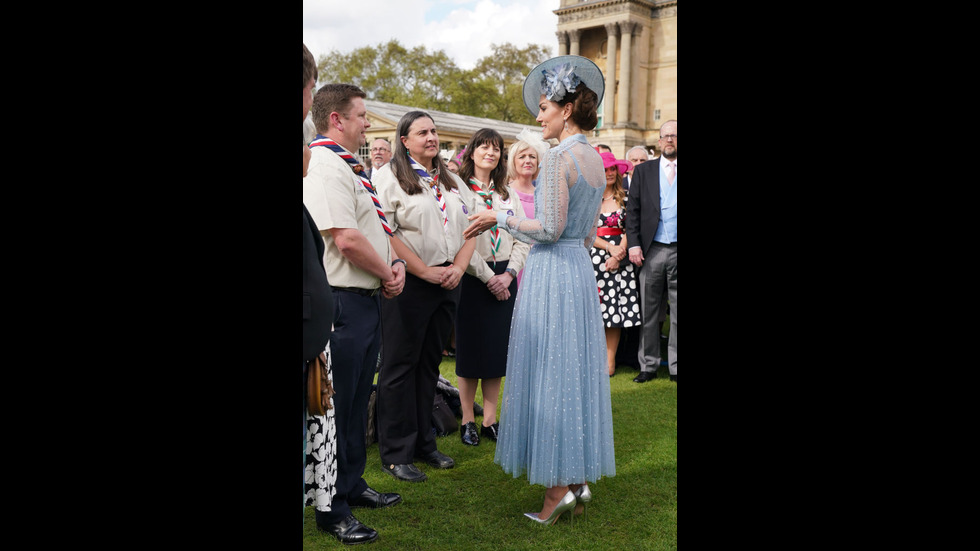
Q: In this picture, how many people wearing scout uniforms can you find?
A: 3